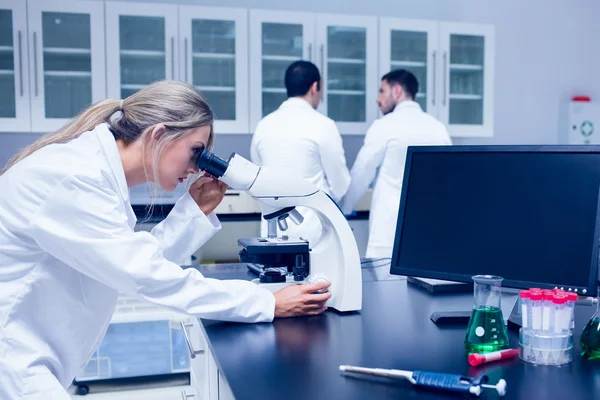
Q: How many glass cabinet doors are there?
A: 8